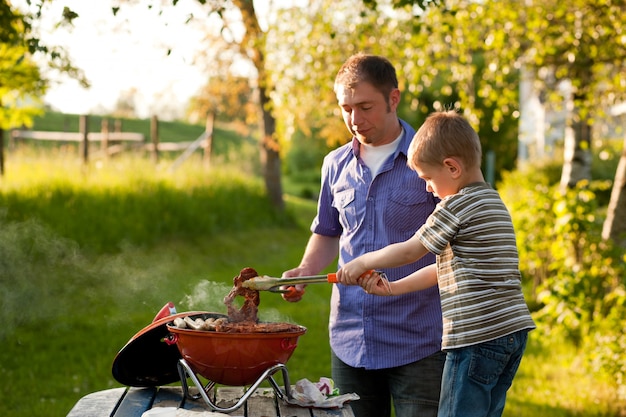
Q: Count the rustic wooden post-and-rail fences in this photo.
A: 1